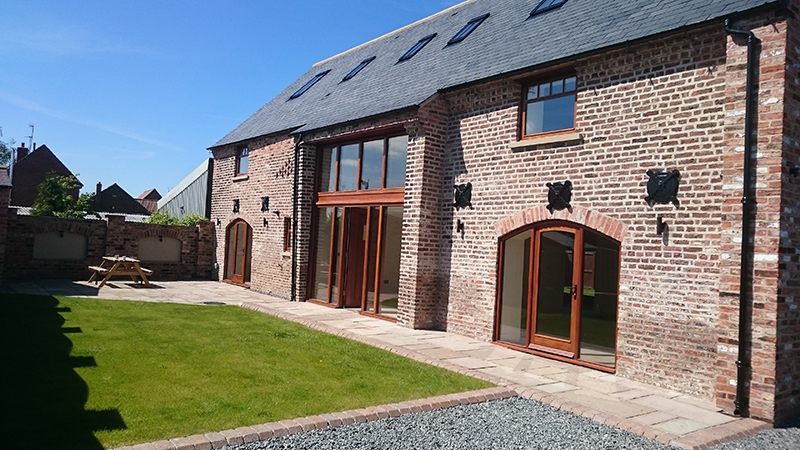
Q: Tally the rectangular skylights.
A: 5